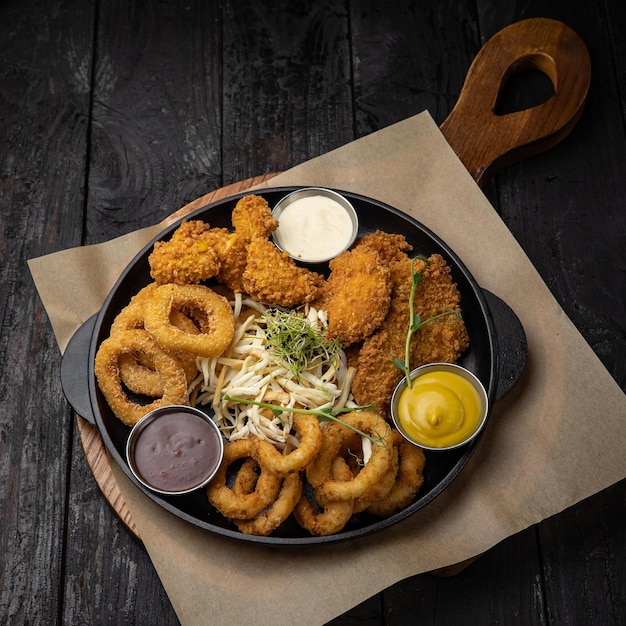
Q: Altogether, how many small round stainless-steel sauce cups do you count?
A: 3